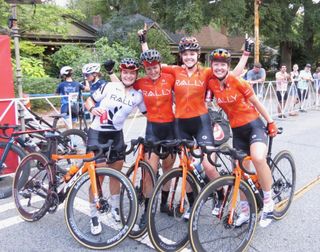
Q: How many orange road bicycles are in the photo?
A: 4